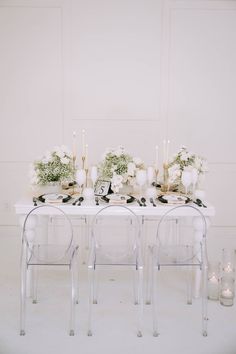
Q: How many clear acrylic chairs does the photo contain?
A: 3